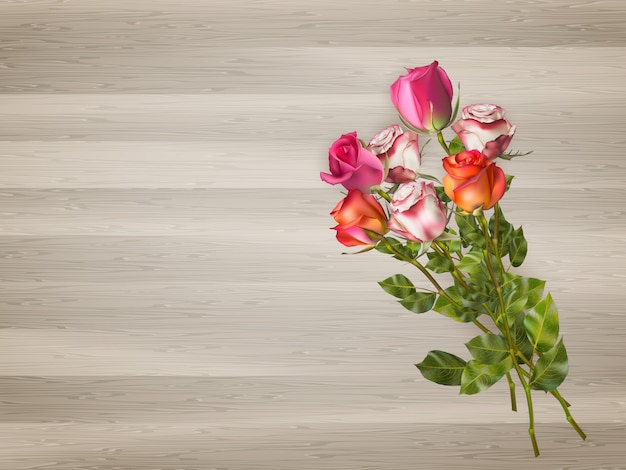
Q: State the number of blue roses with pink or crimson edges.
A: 0